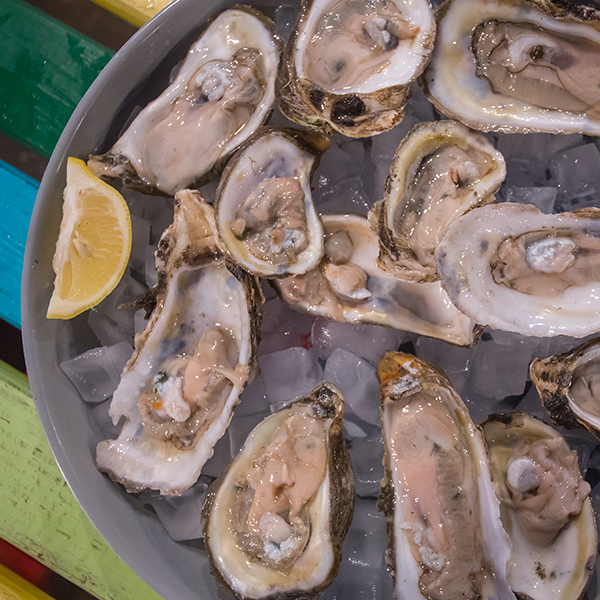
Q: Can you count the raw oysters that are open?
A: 12